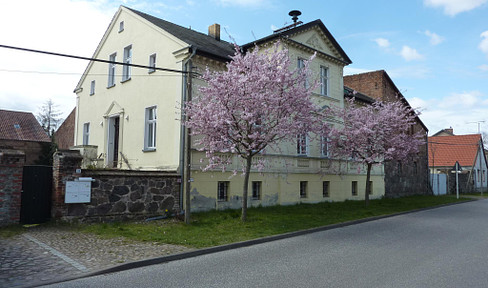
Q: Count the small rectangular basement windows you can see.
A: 6